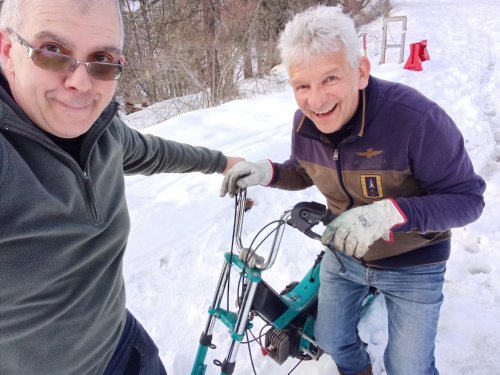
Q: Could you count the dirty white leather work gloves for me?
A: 2